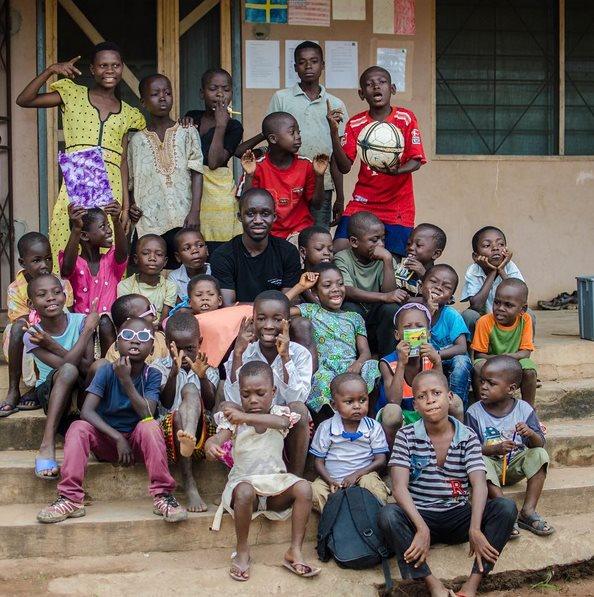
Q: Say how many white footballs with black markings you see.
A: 1